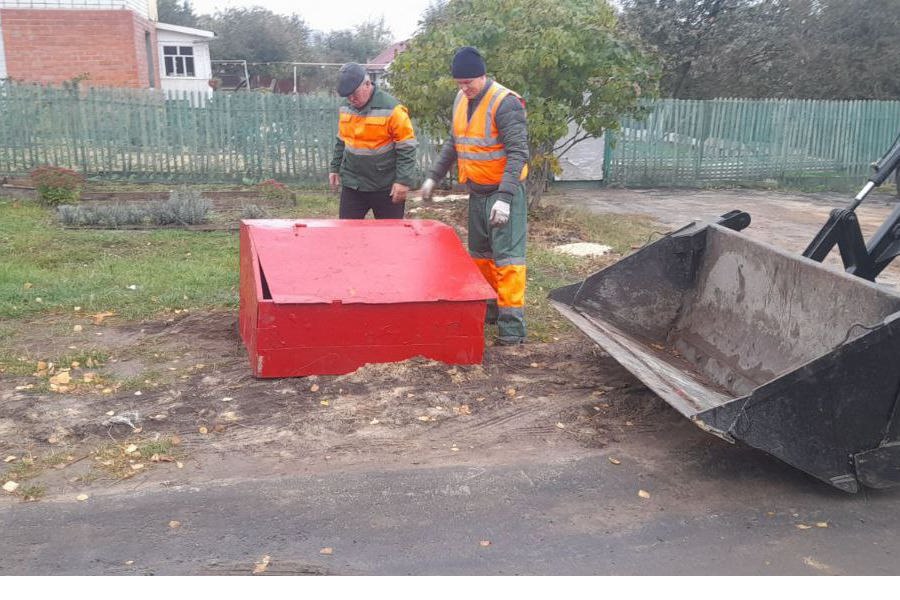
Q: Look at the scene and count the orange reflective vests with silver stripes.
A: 1